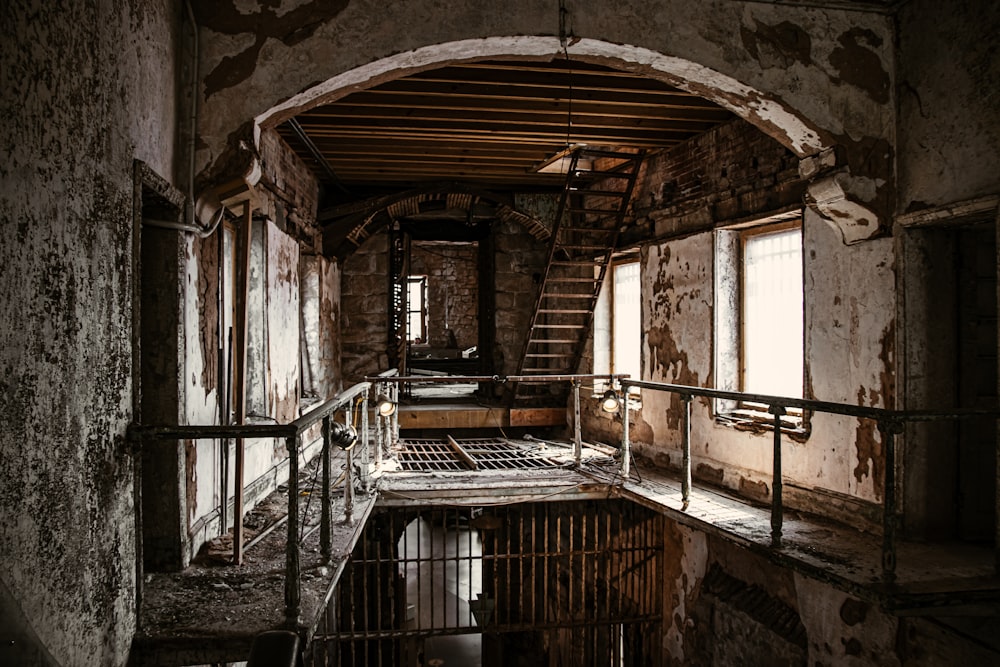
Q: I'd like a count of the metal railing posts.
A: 12